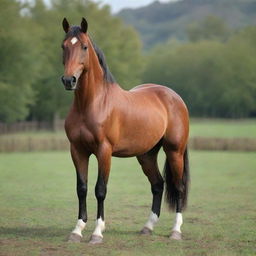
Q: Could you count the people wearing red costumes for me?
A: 0